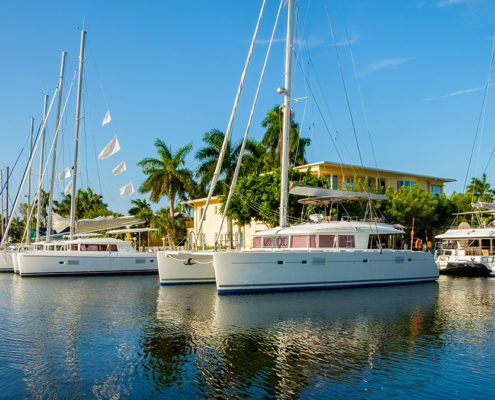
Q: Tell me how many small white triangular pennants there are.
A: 6